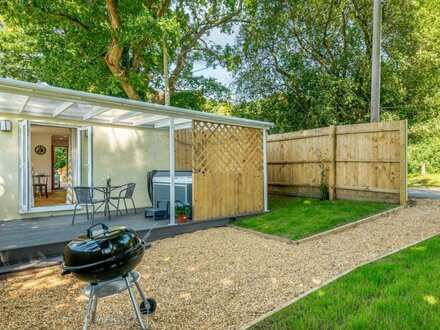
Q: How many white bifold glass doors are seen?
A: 2